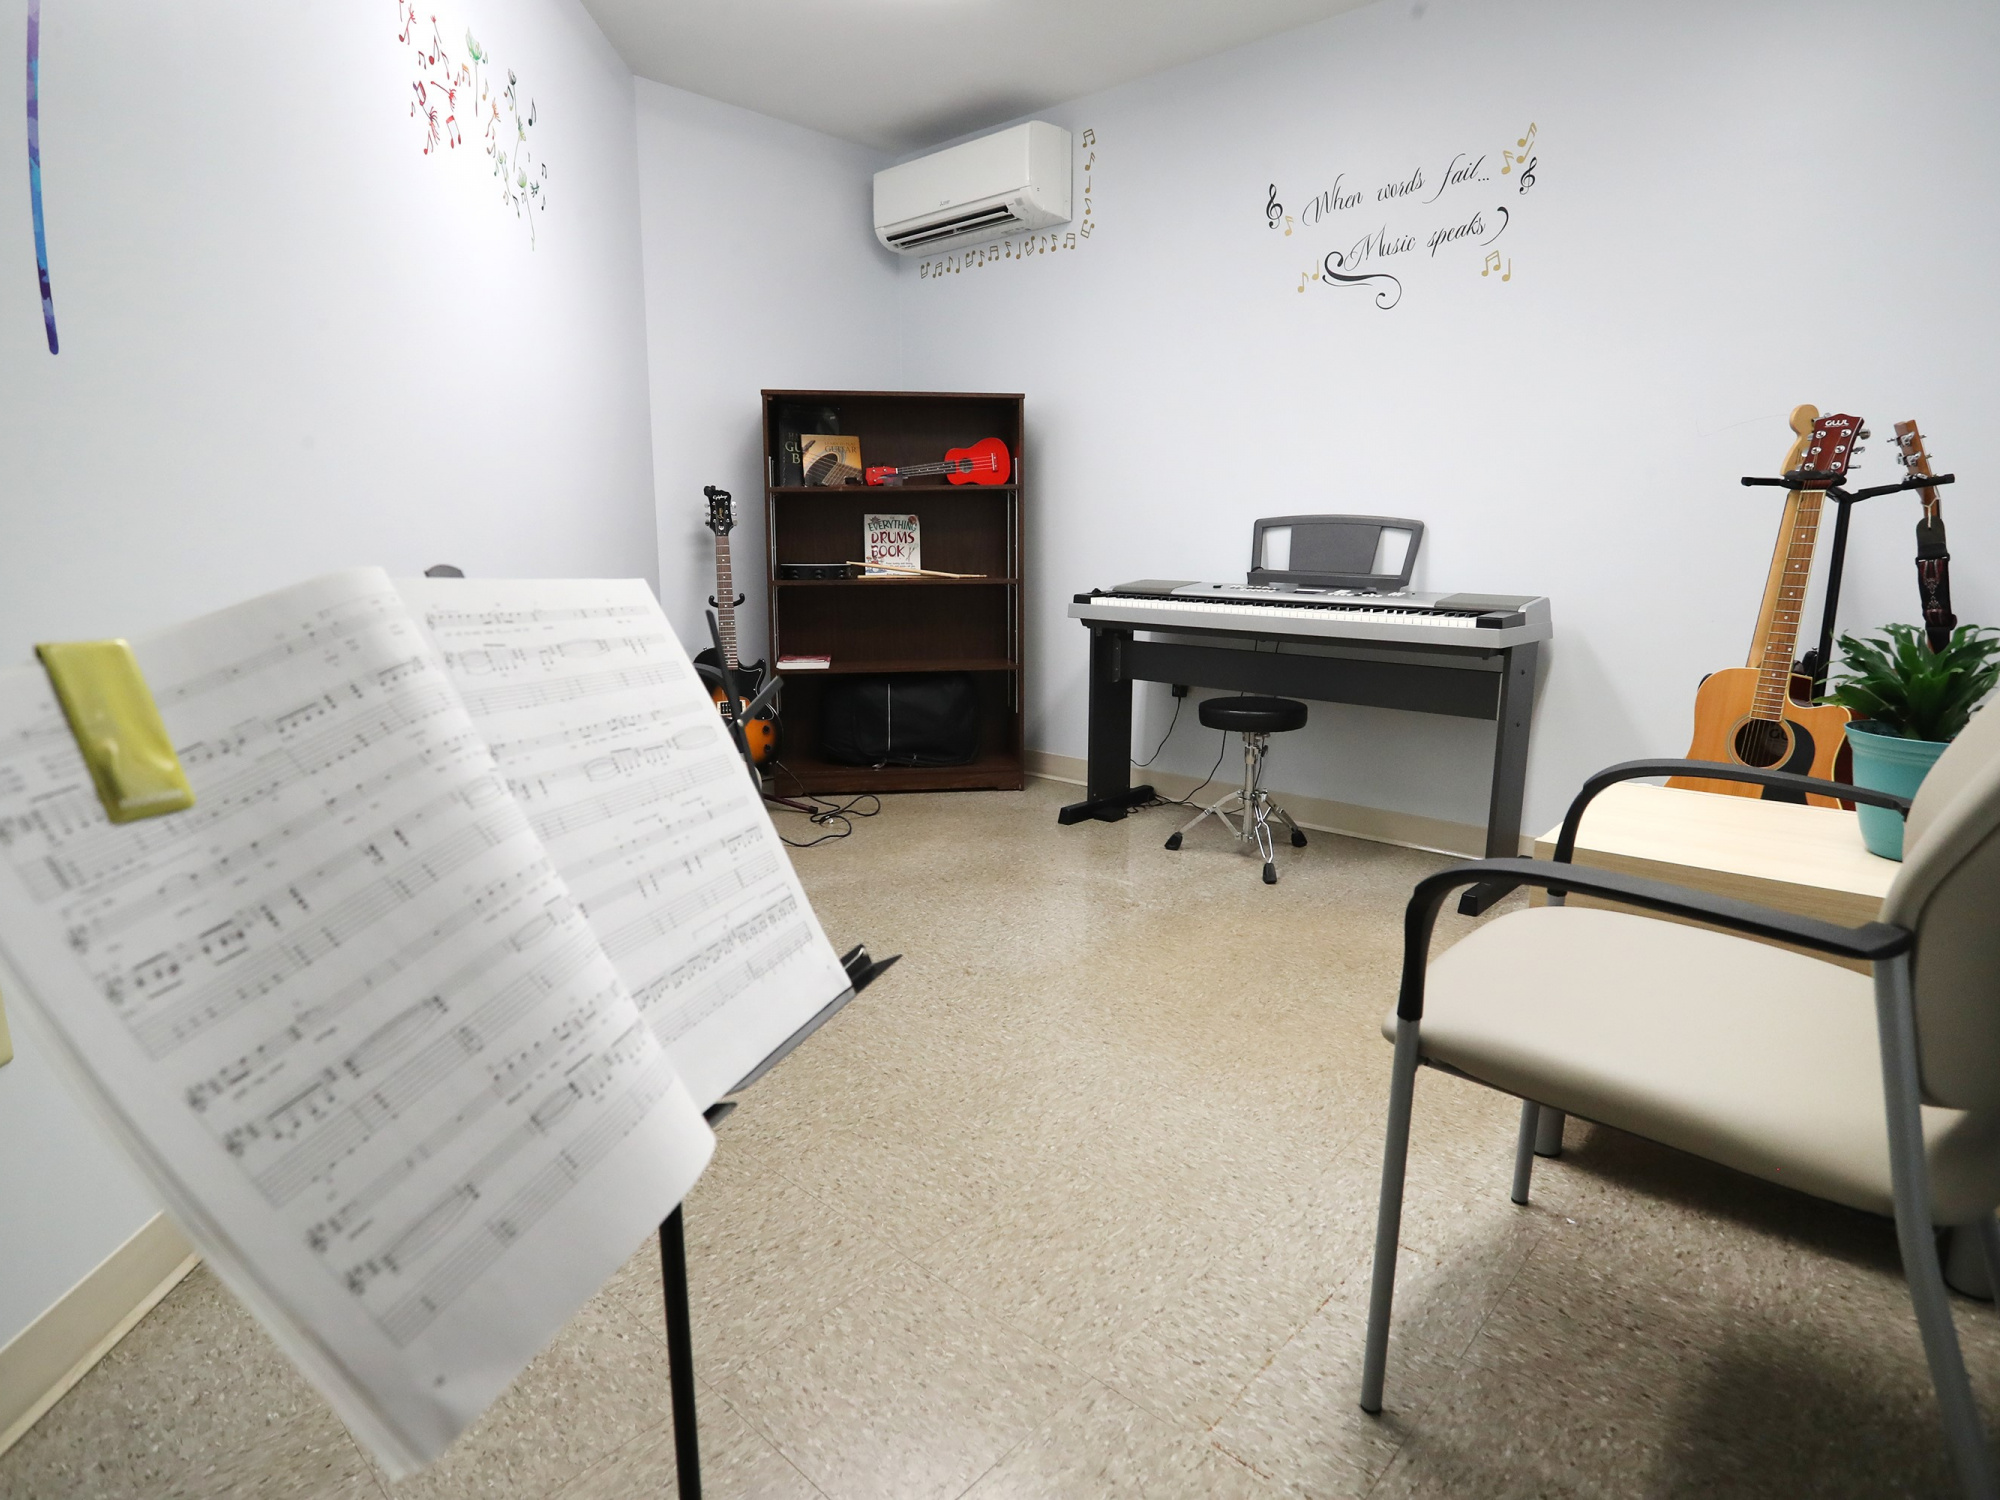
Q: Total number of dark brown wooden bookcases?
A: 1